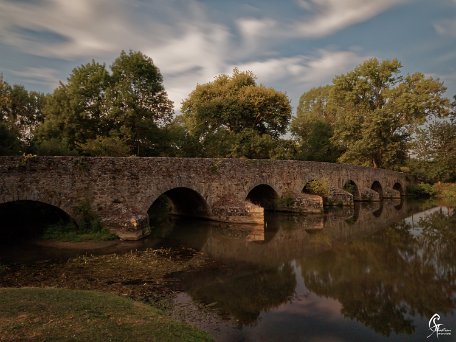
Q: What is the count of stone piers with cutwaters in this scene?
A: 6